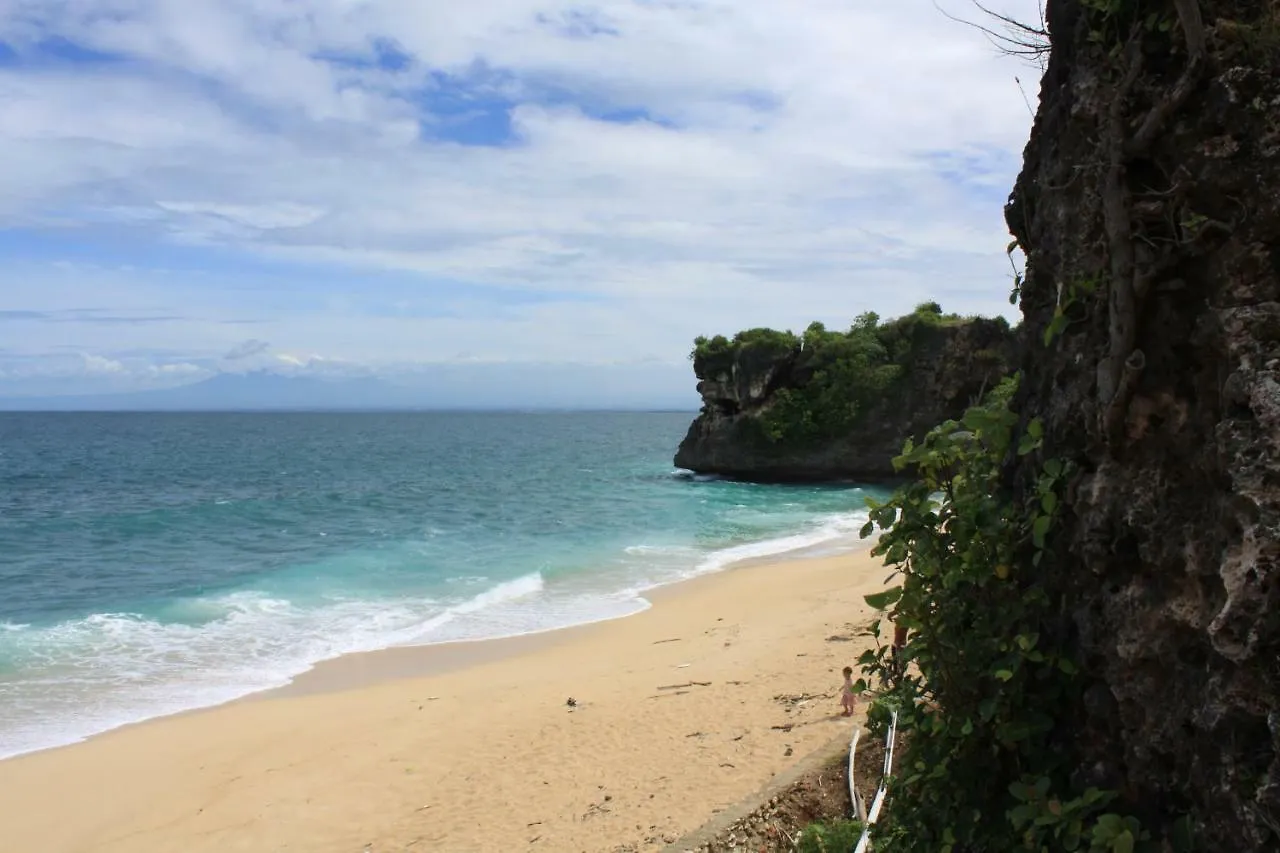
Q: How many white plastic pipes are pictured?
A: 2